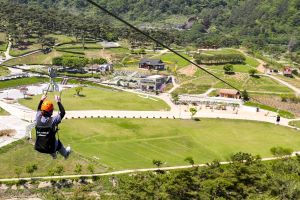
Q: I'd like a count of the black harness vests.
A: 1